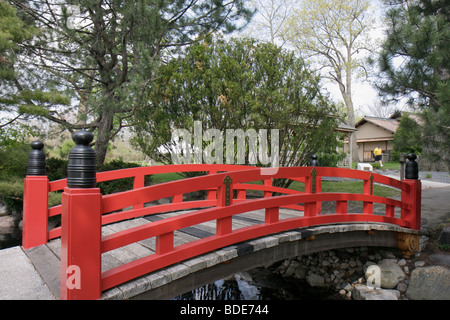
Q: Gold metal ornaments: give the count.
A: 3